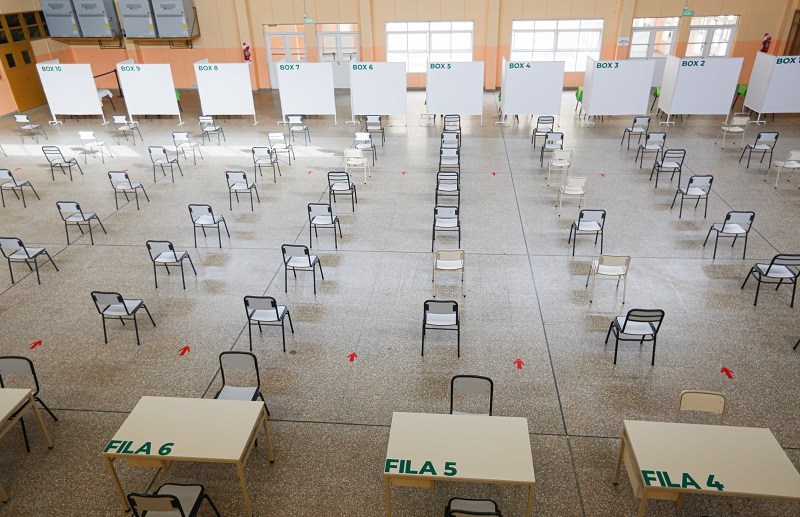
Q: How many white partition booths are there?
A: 10